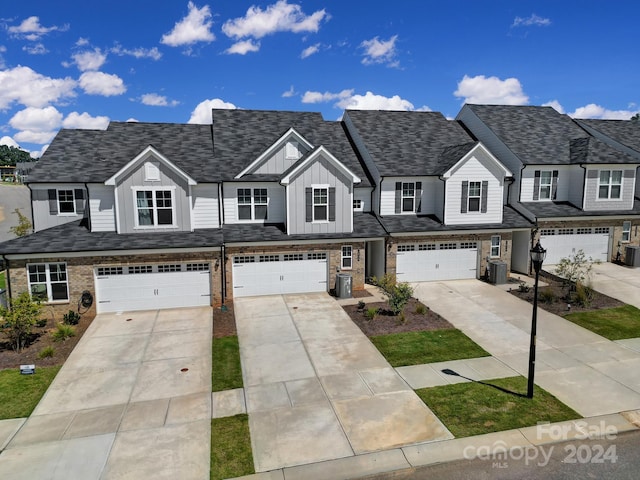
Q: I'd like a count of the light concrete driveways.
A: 4